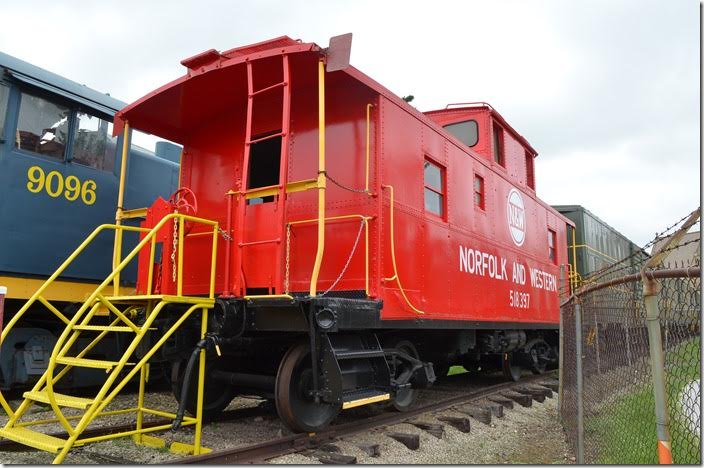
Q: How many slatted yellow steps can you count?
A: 4